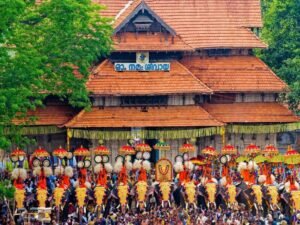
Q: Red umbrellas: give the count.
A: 13